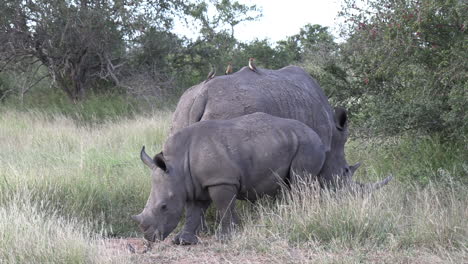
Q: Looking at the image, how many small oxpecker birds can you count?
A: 3